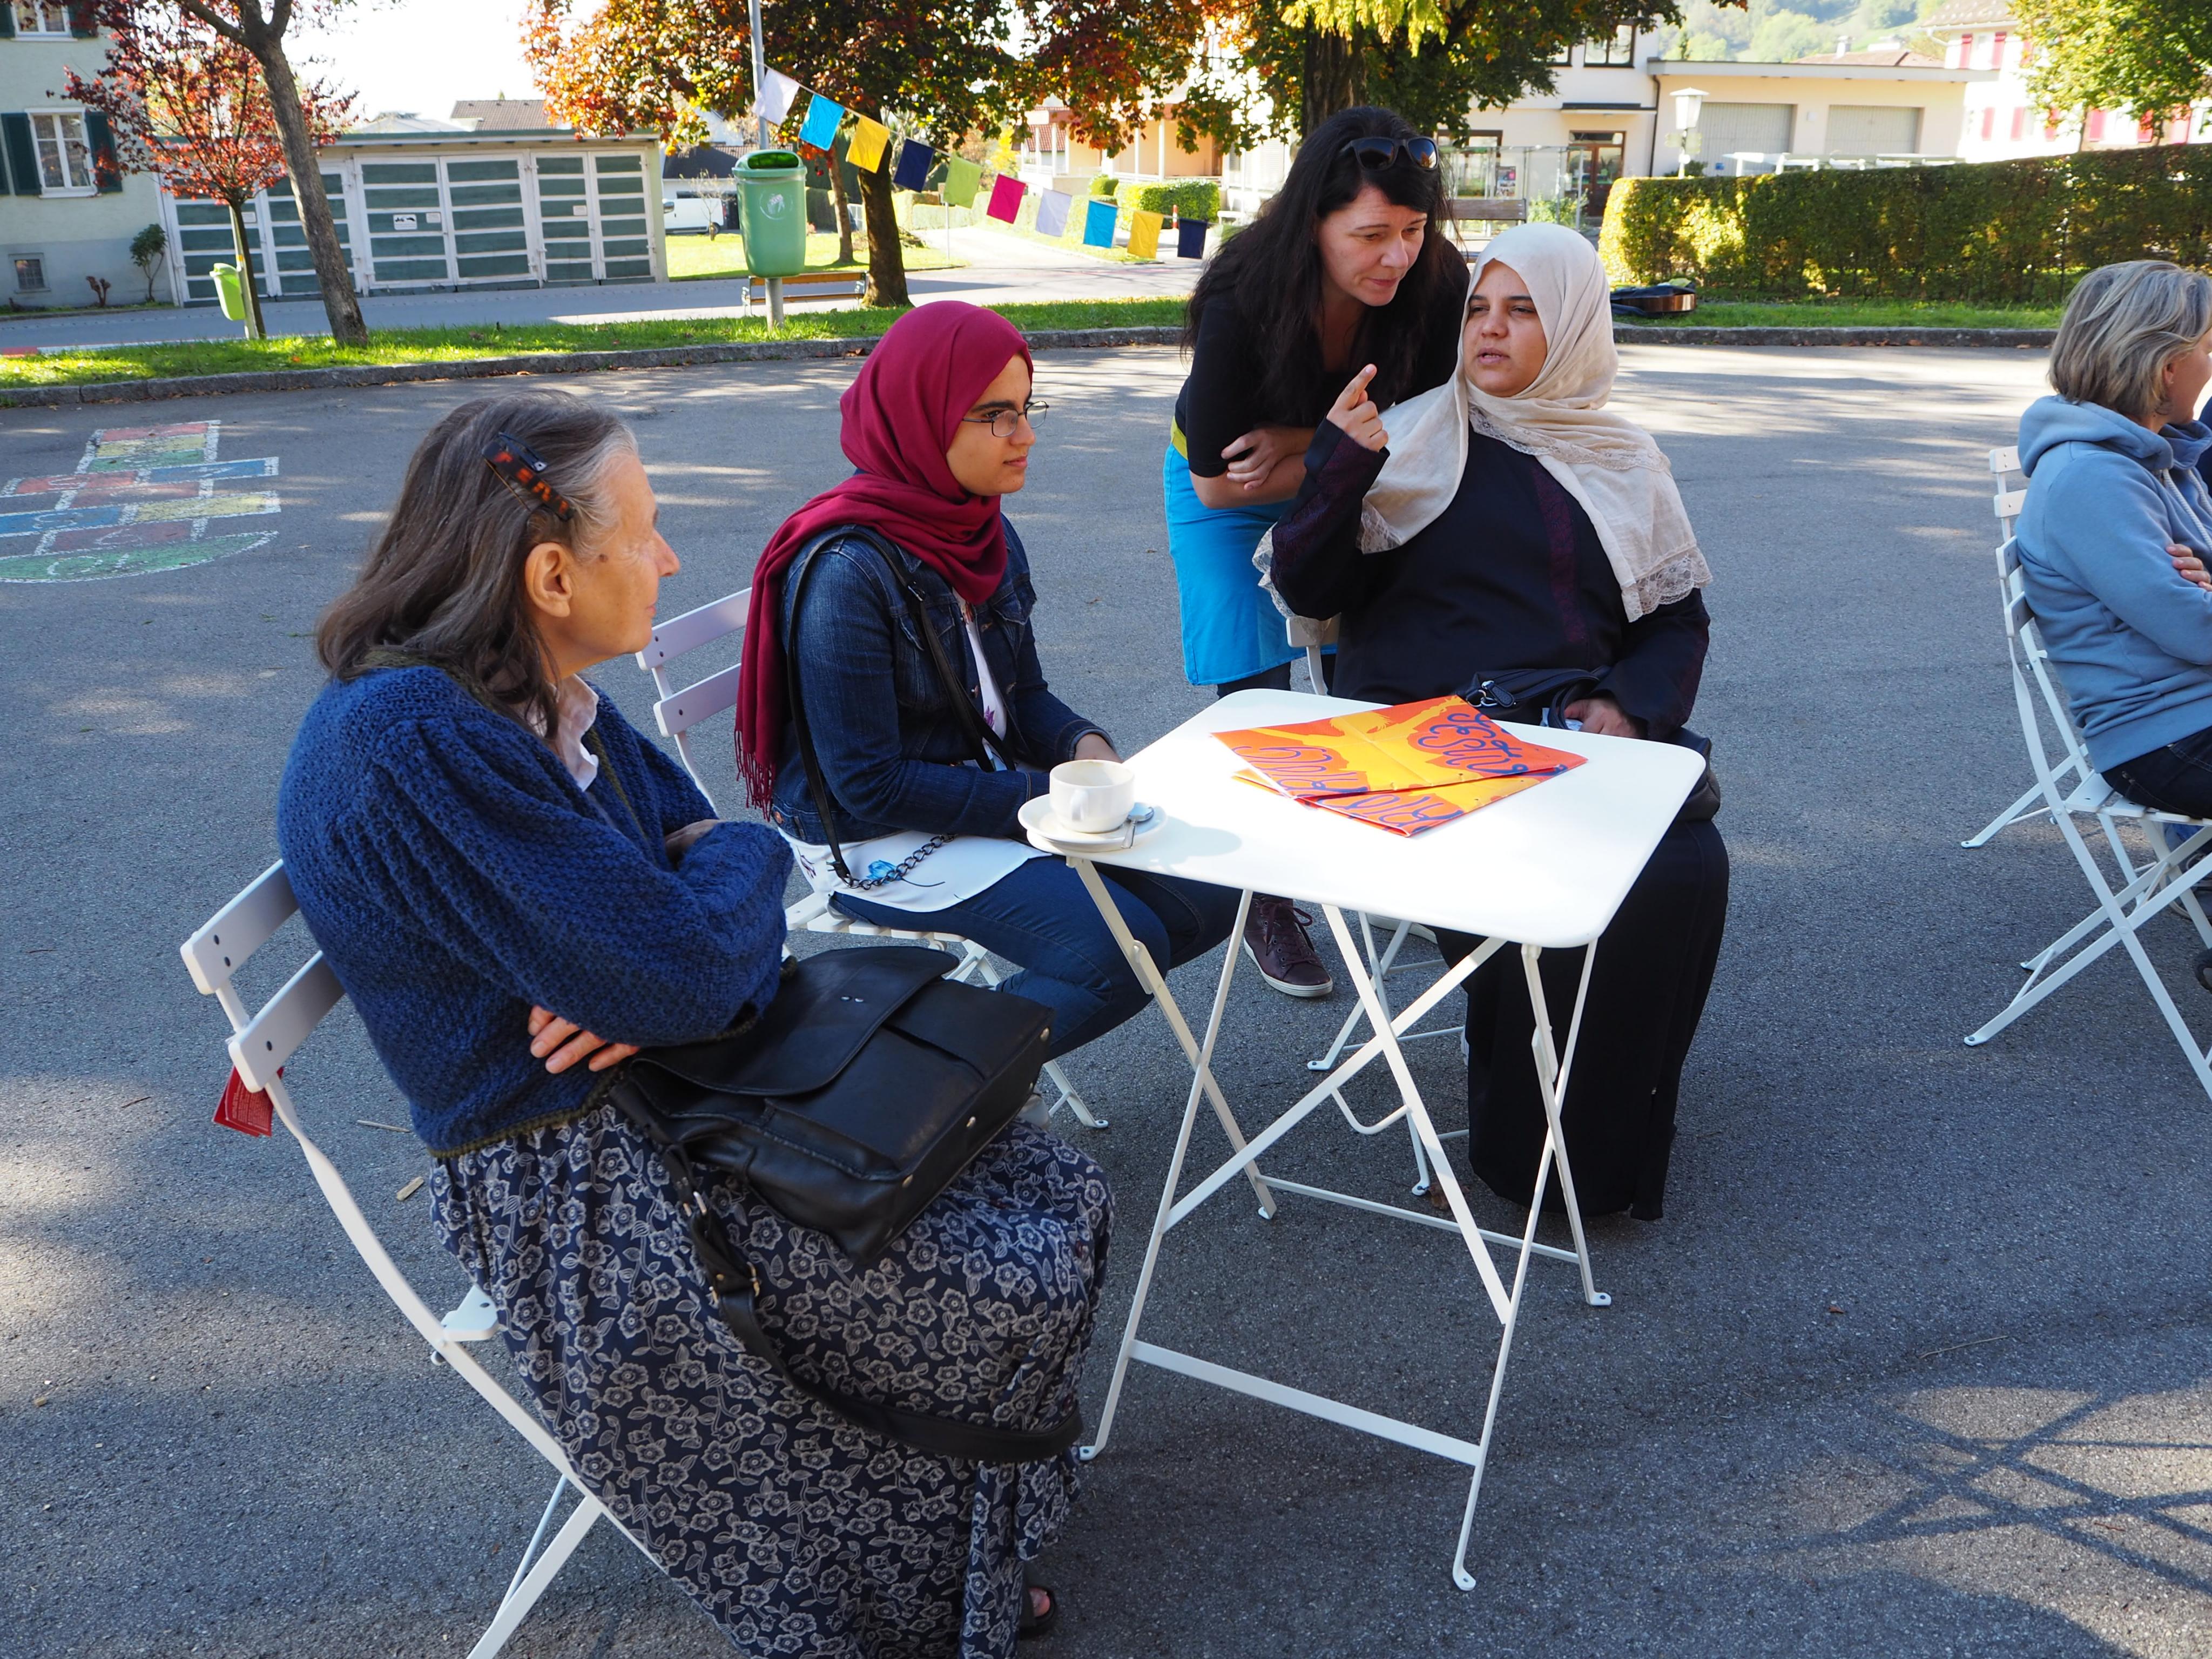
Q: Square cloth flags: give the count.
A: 10